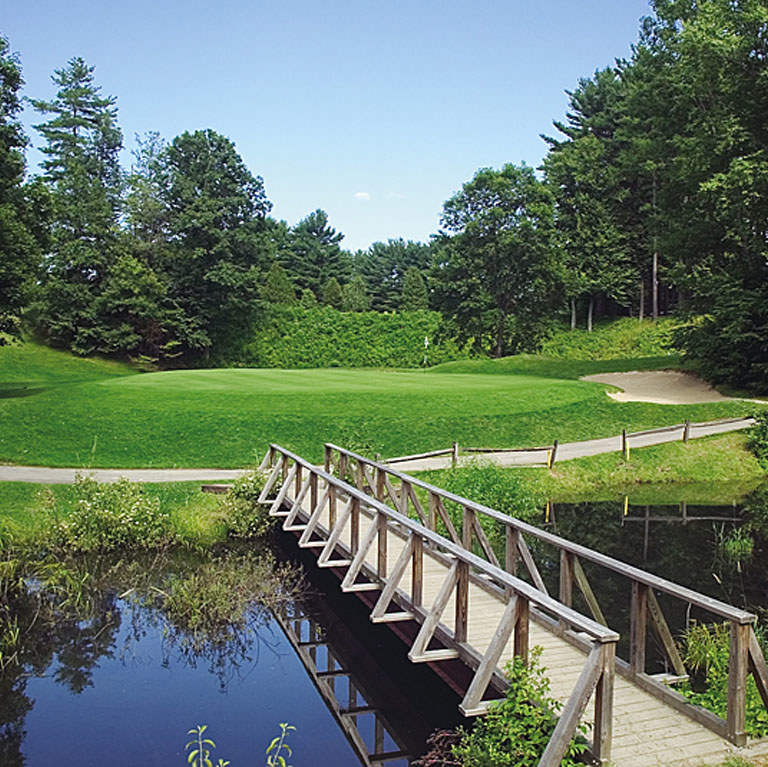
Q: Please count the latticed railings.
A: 2